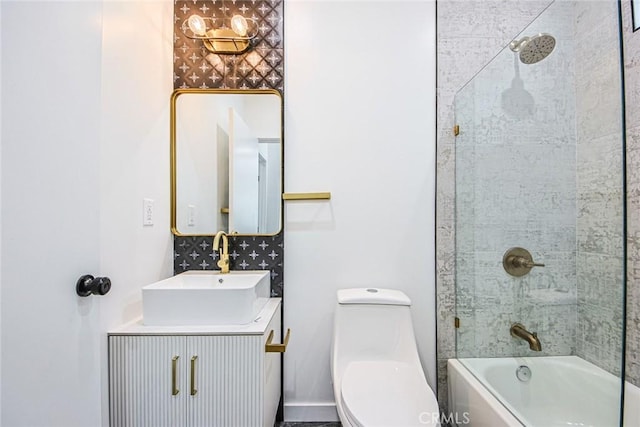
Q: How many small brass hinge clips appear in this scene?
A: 2